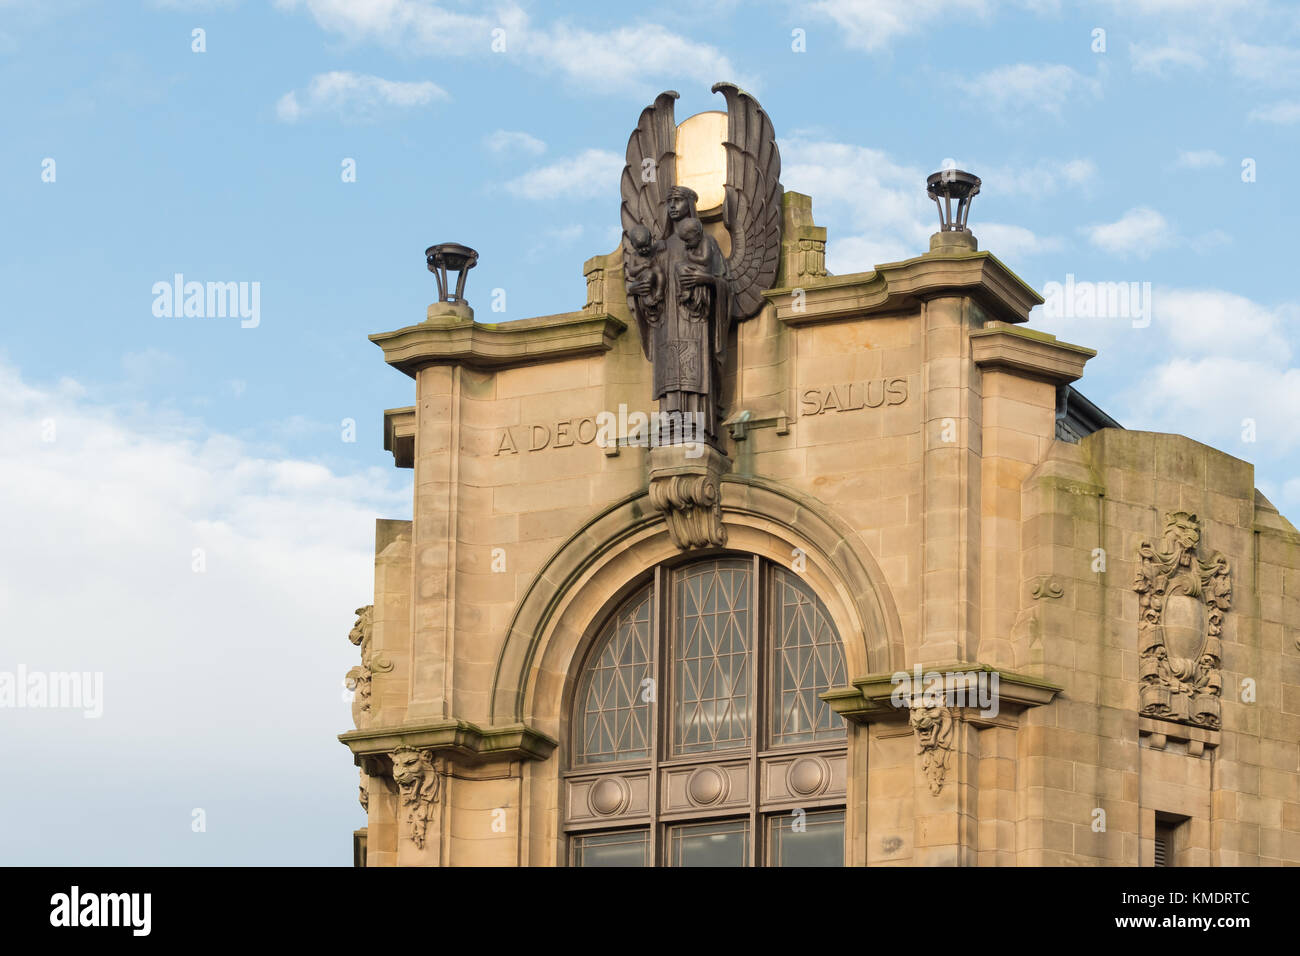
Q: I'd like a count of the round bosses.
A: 3